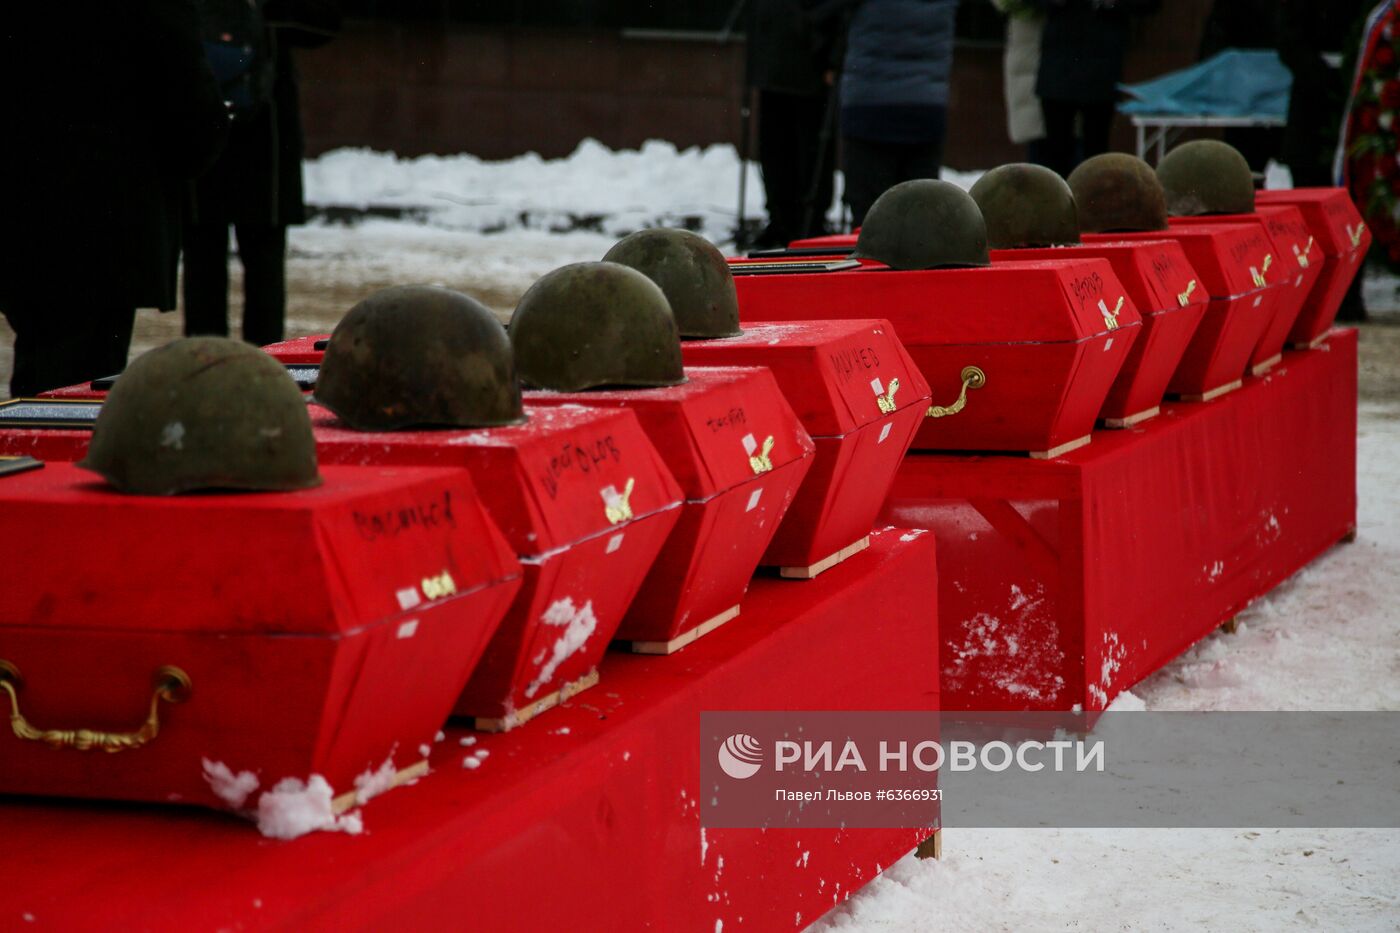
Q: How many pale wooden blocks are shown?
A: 9